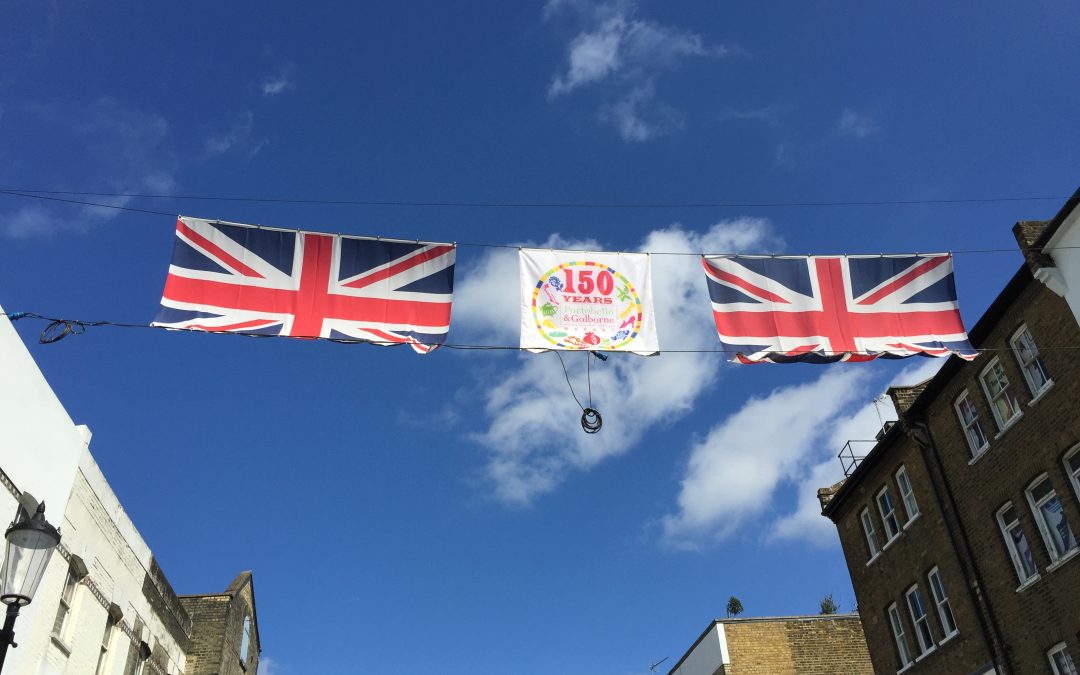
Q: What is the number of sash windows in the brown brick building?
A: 13